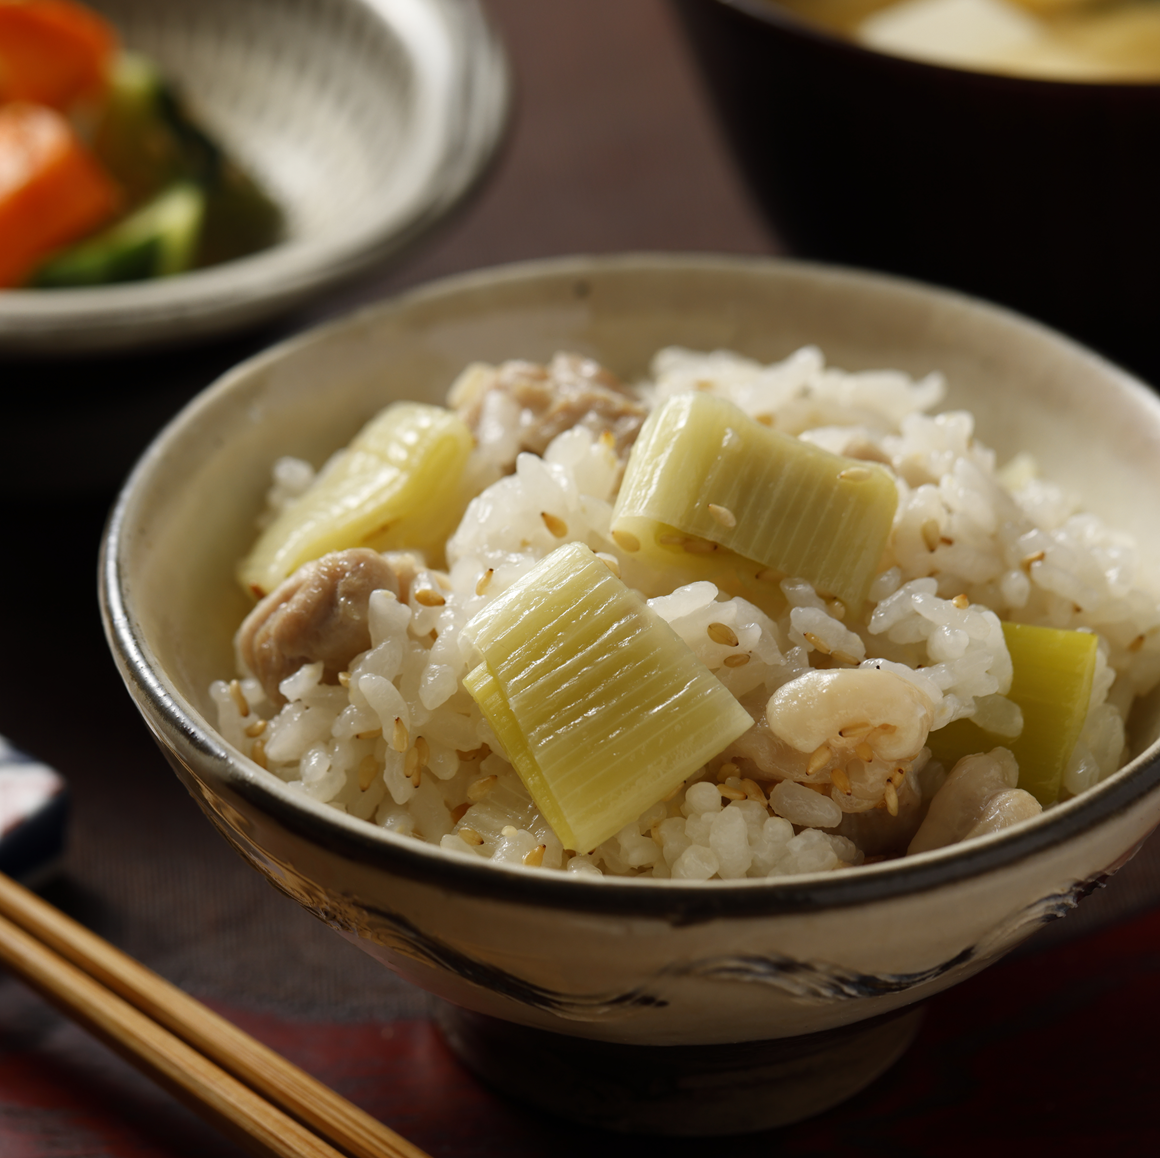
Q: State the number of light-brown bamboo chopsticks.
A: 2